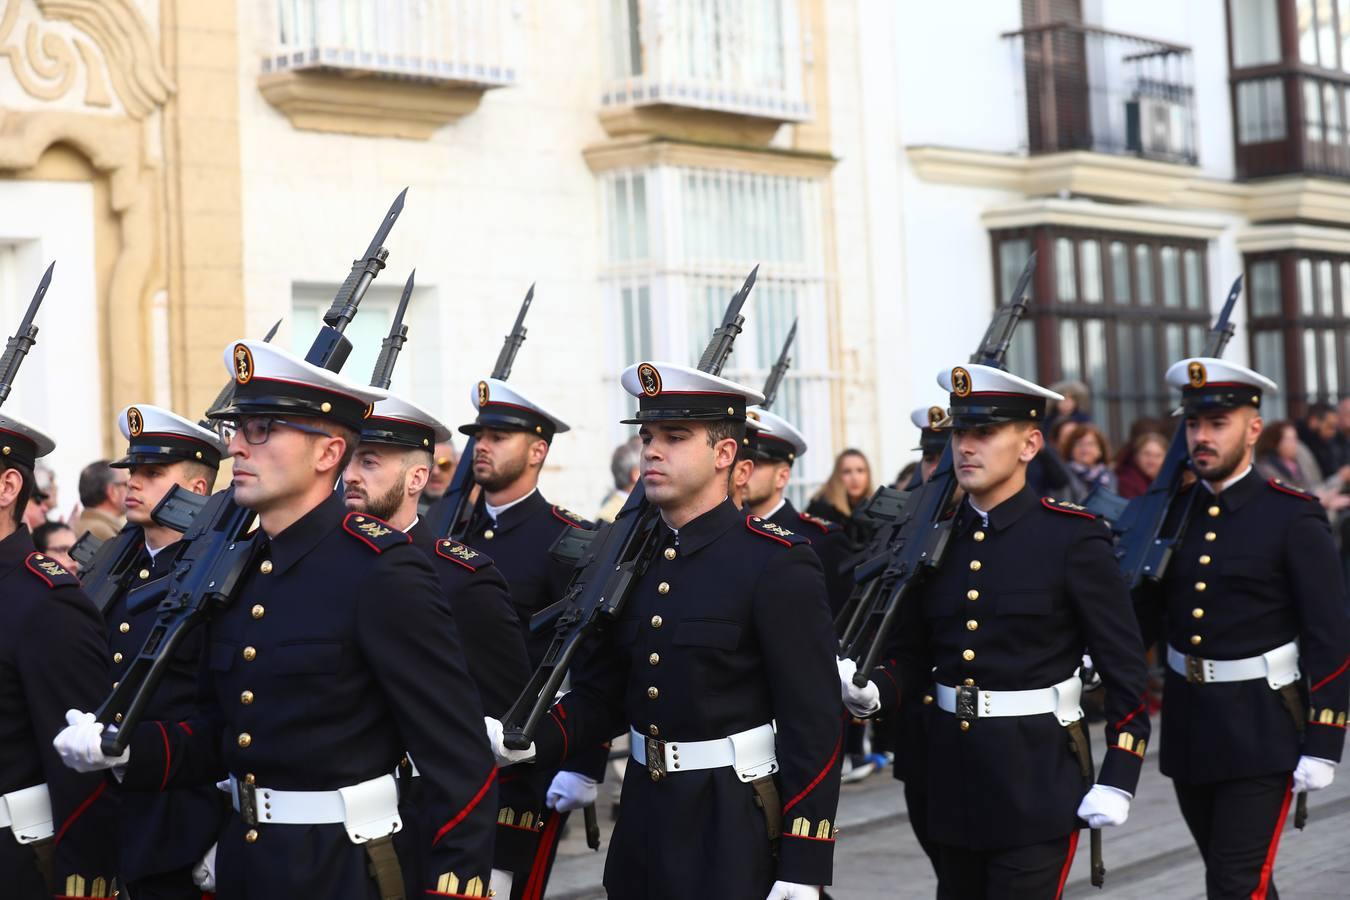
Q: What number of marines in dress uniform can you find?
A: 11